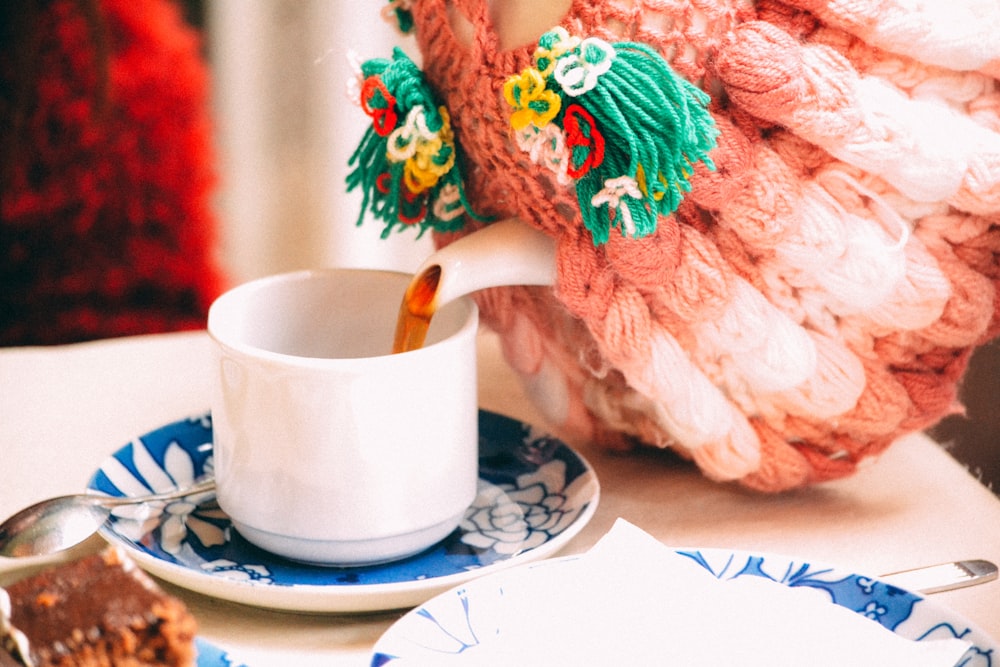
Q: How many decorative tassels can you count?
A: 2